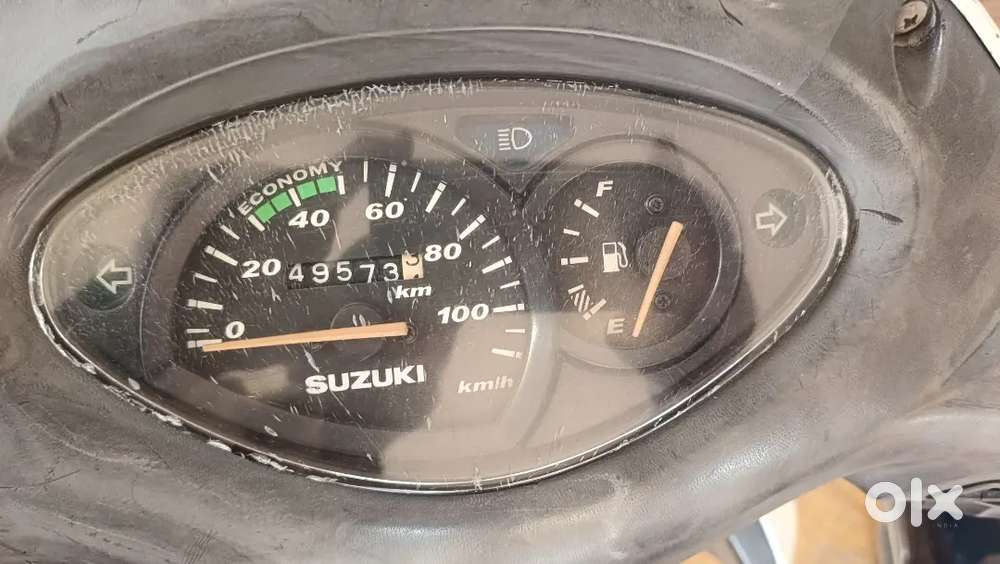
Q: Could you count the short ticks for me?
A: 11